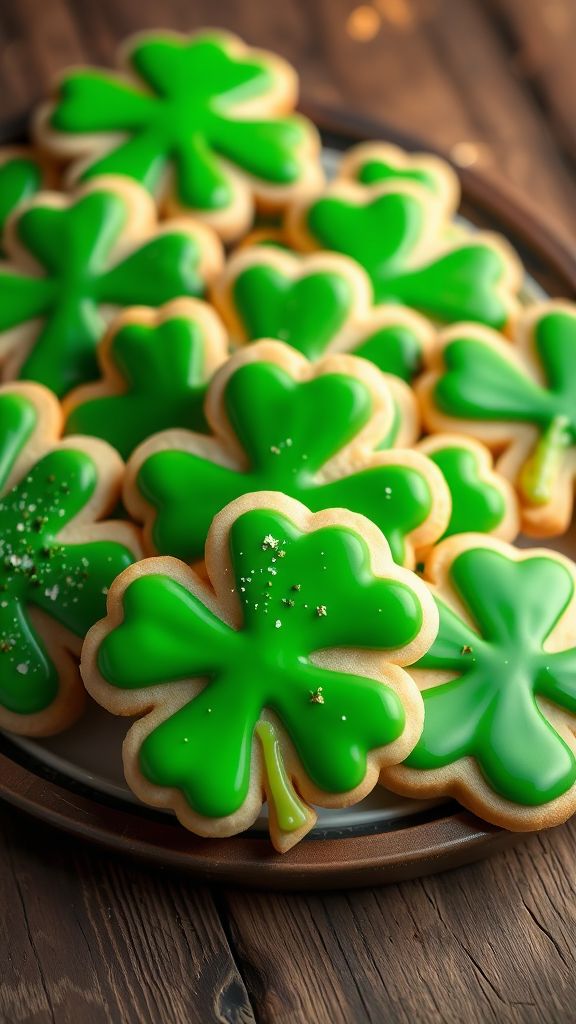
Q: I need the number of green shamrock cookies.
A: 13